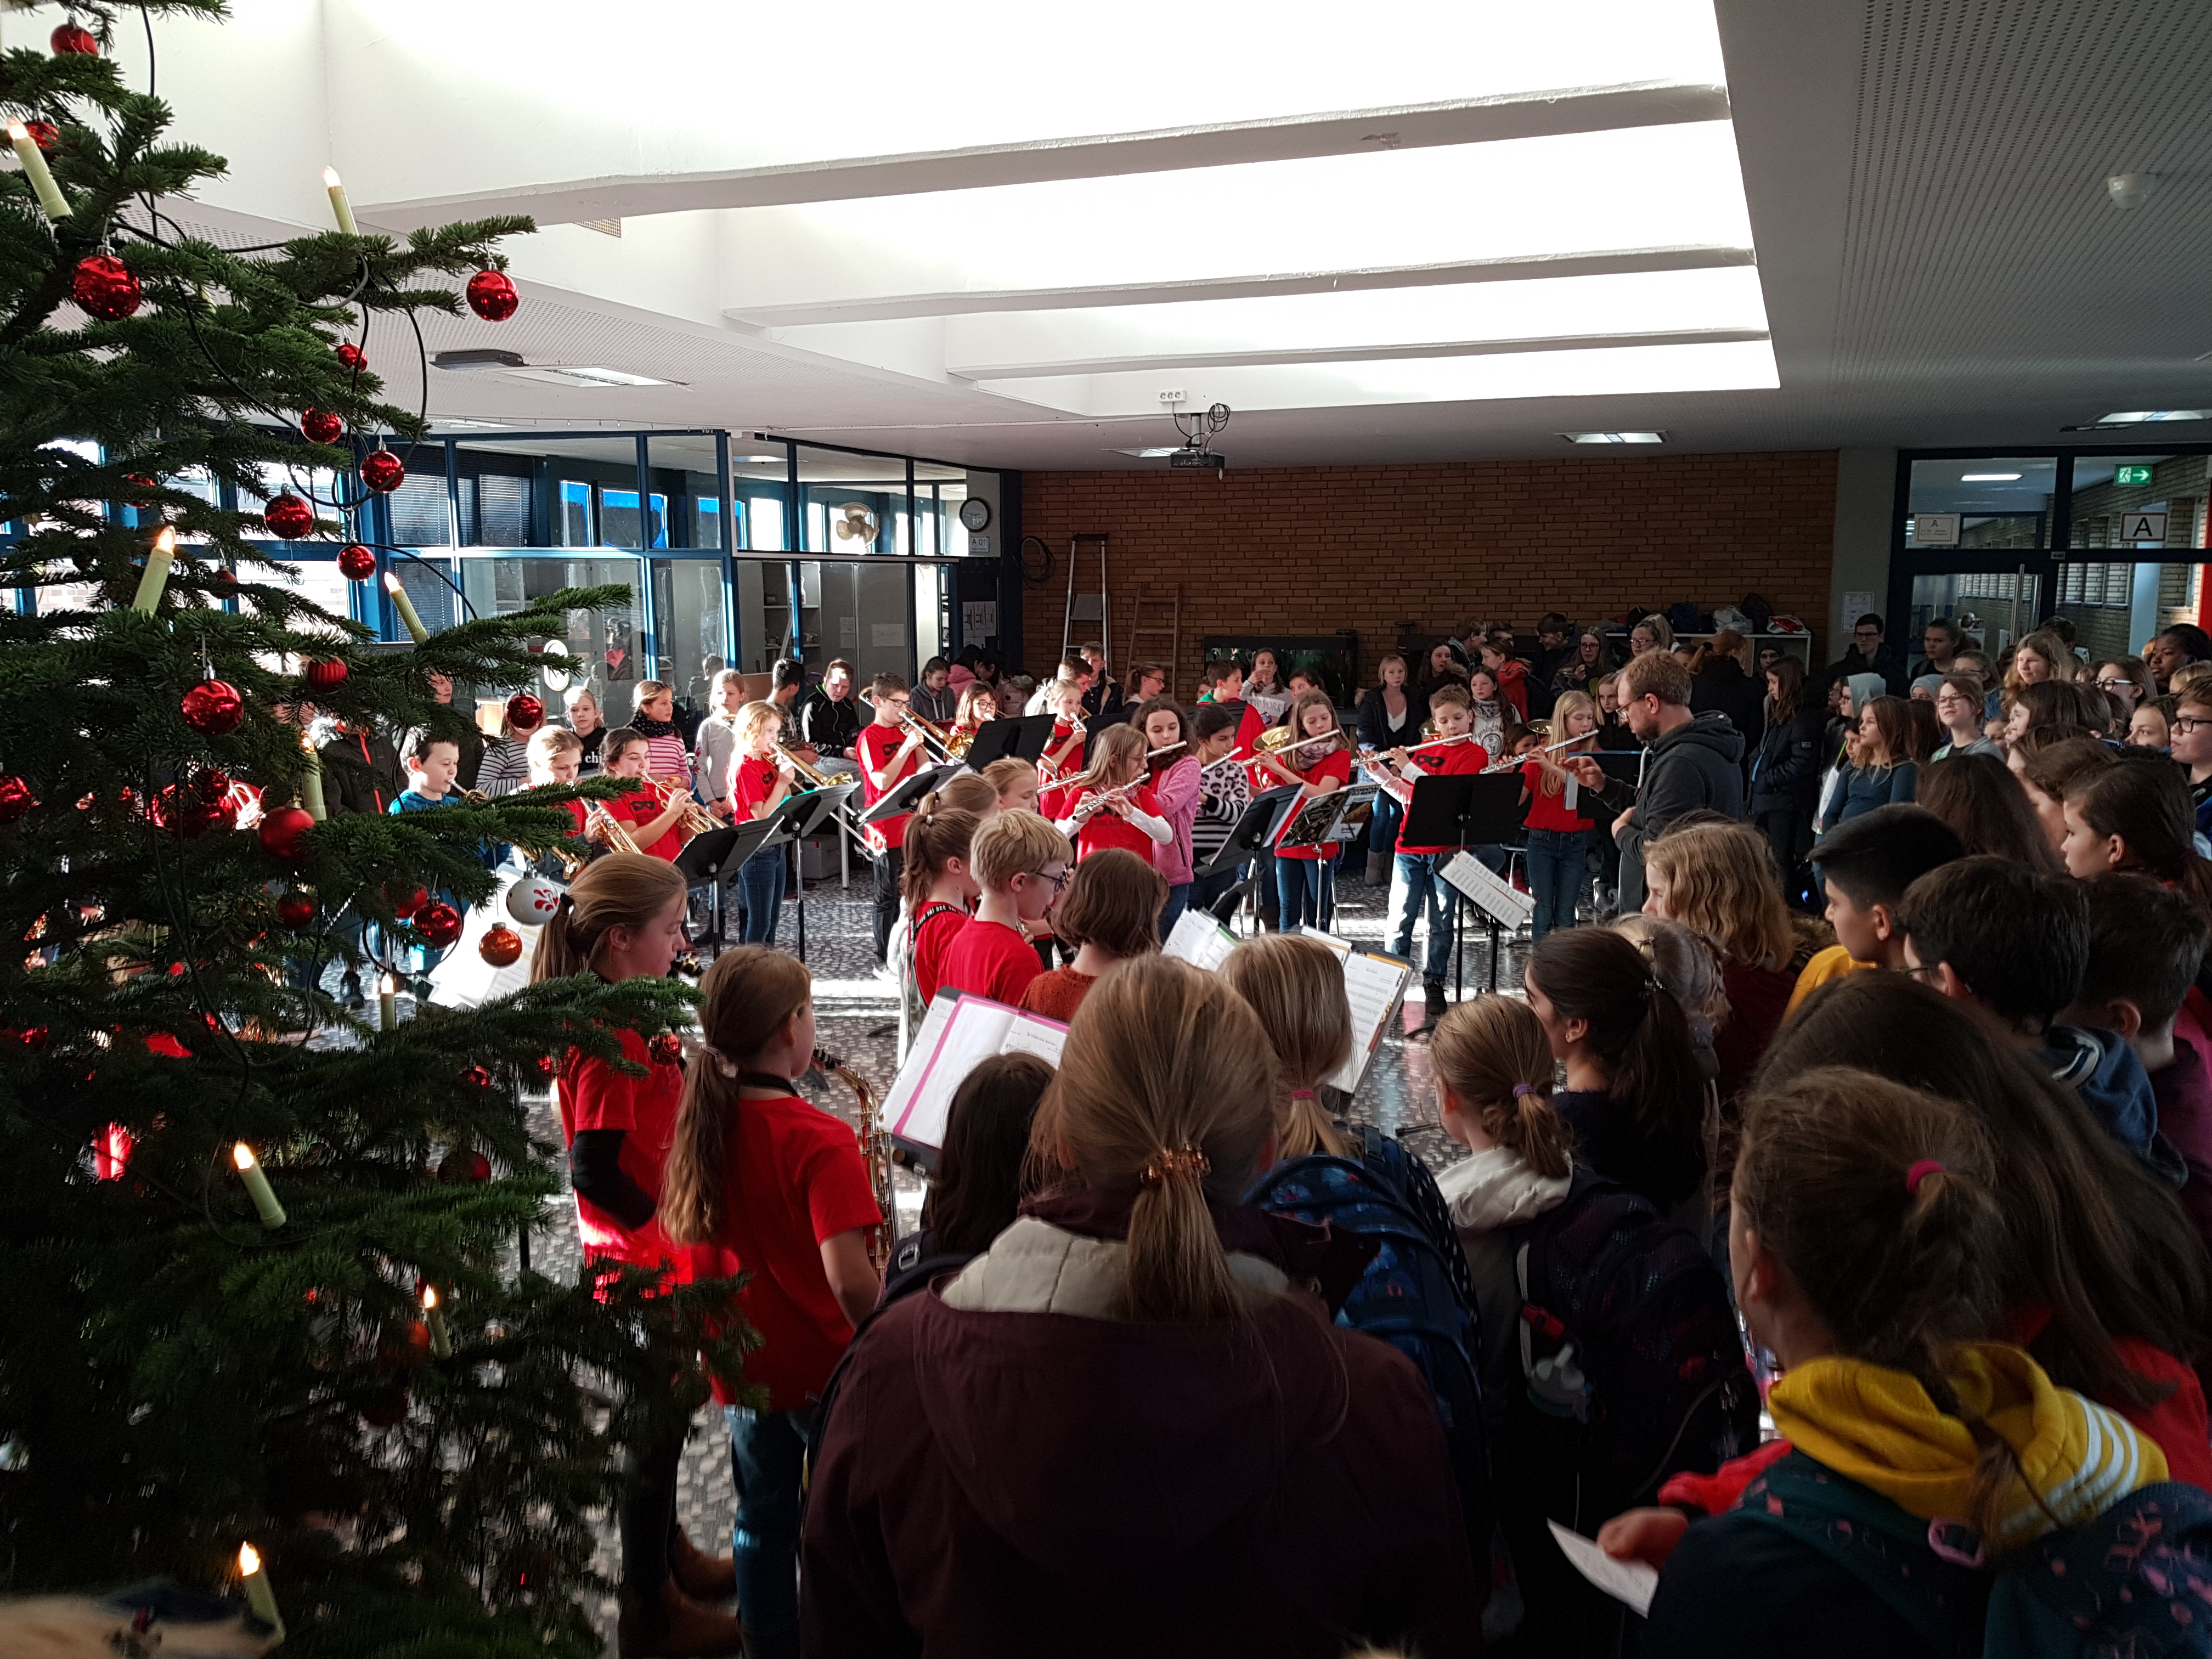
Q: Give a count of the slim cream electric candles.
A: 9